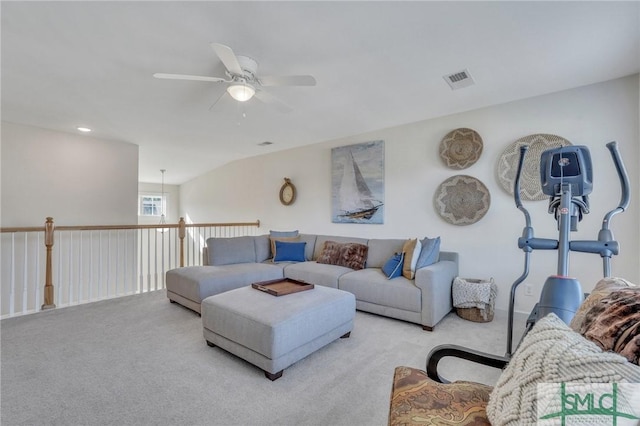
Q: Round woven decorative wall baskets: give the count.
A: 3